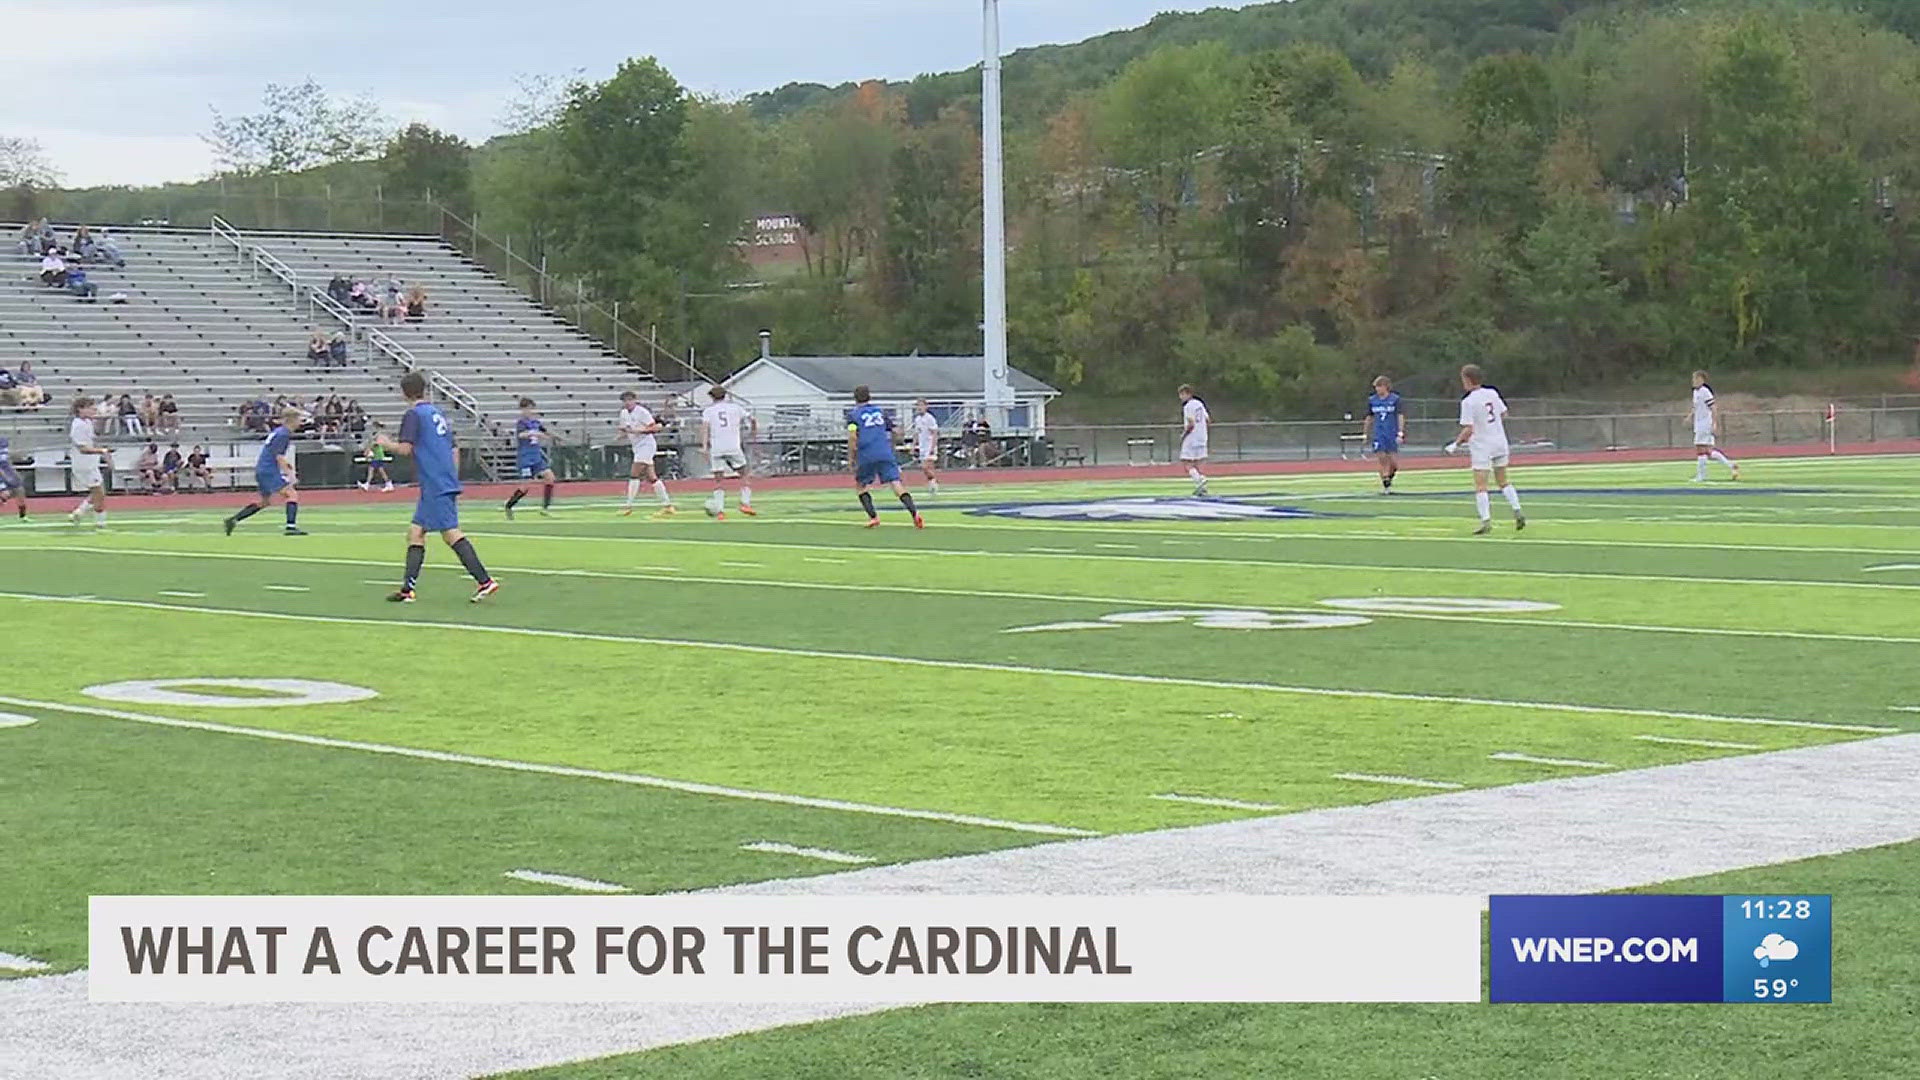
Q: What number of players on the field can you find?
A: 13